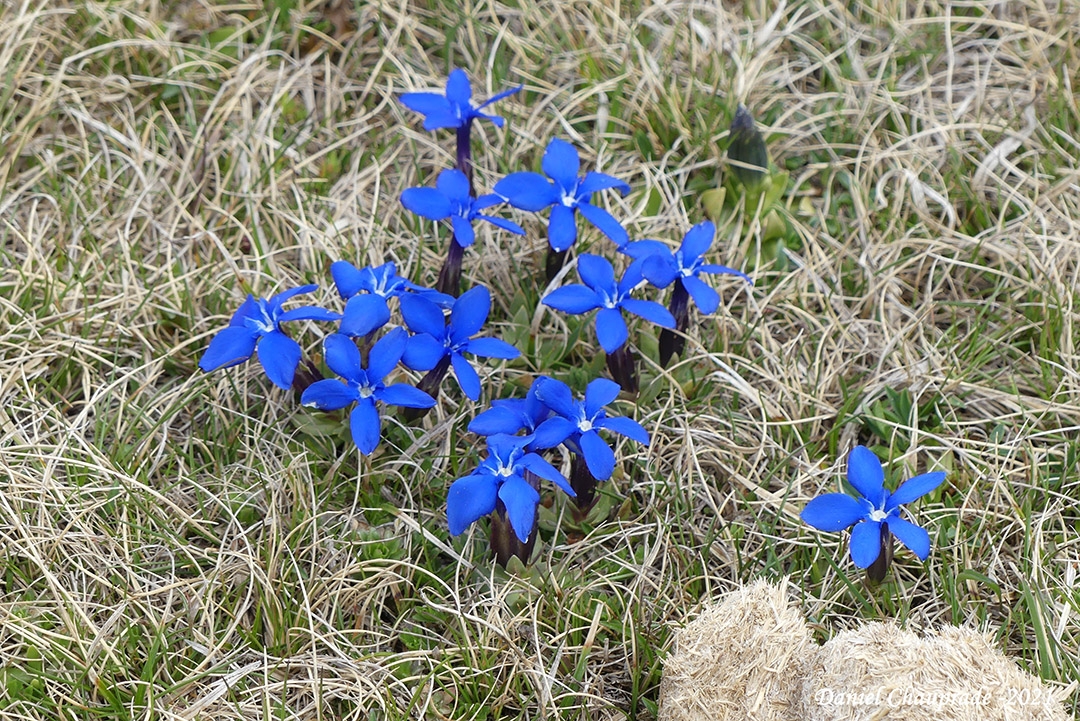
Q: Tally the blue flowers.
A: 13